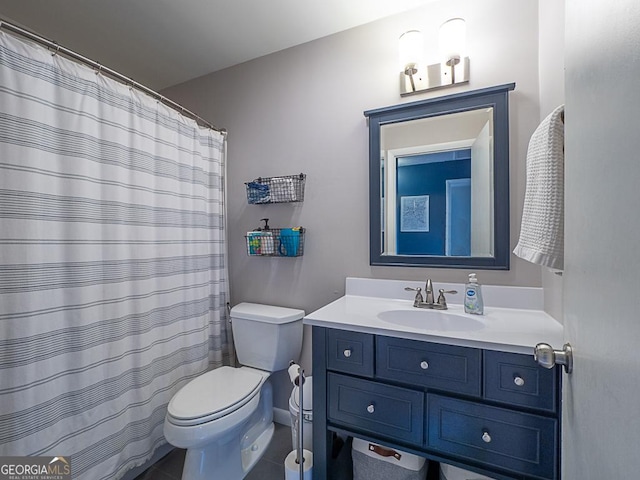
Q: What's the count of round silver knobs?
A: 6